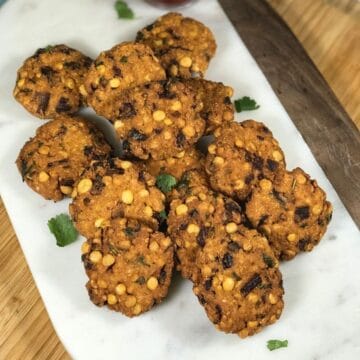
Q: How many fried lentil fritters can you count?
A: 13